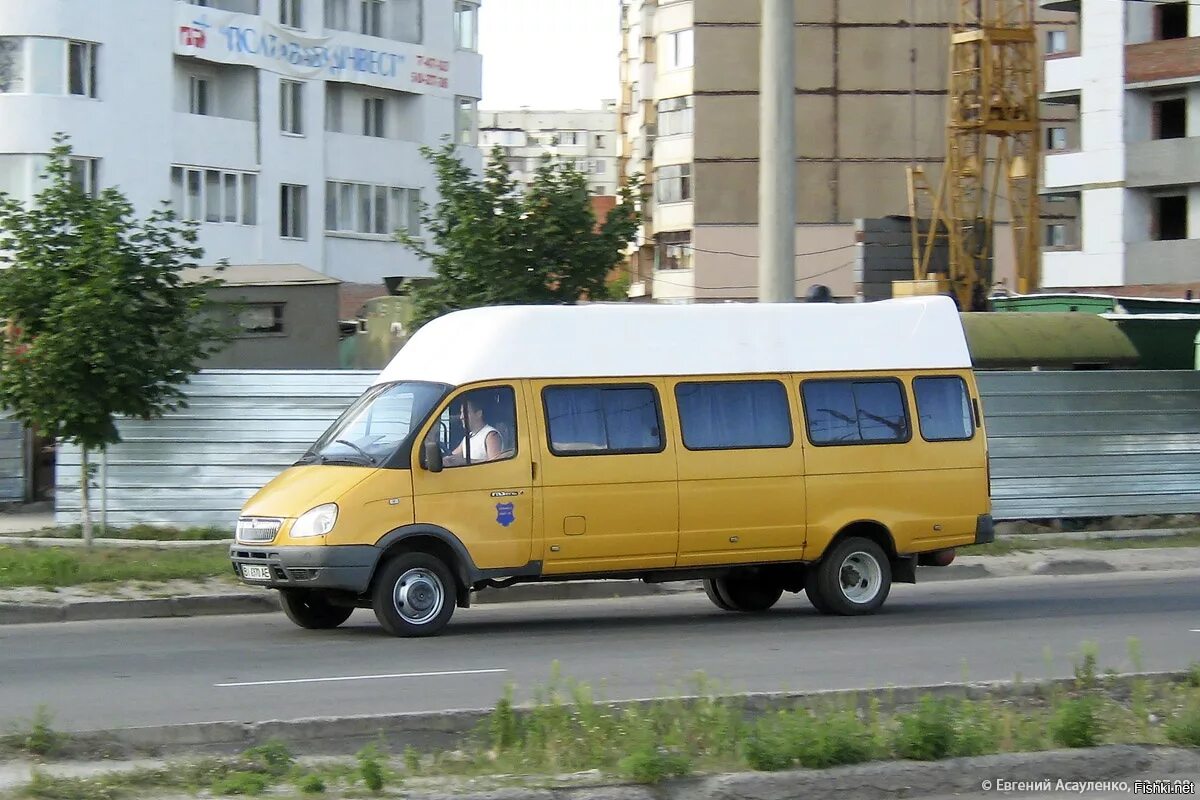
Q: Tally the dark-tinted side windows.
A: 4